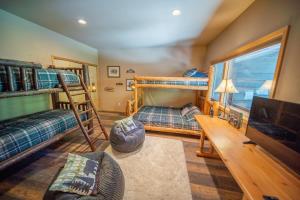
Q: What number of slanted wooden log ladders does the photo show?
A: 1